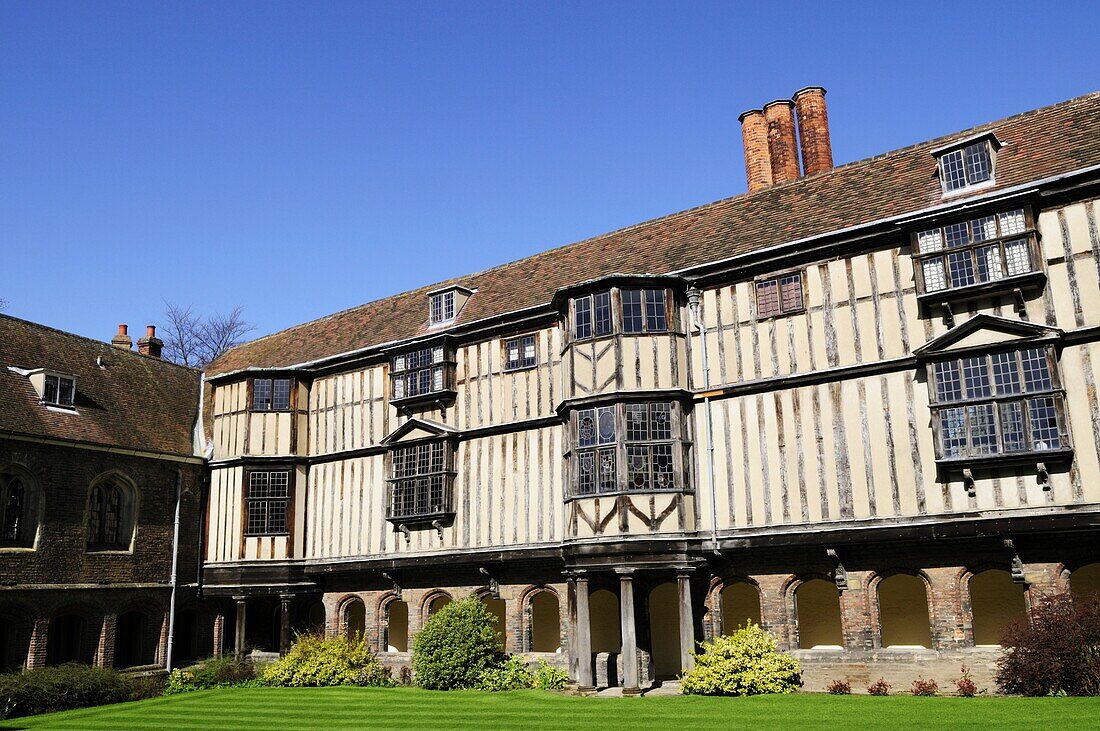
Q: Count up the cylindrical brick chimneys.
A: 3